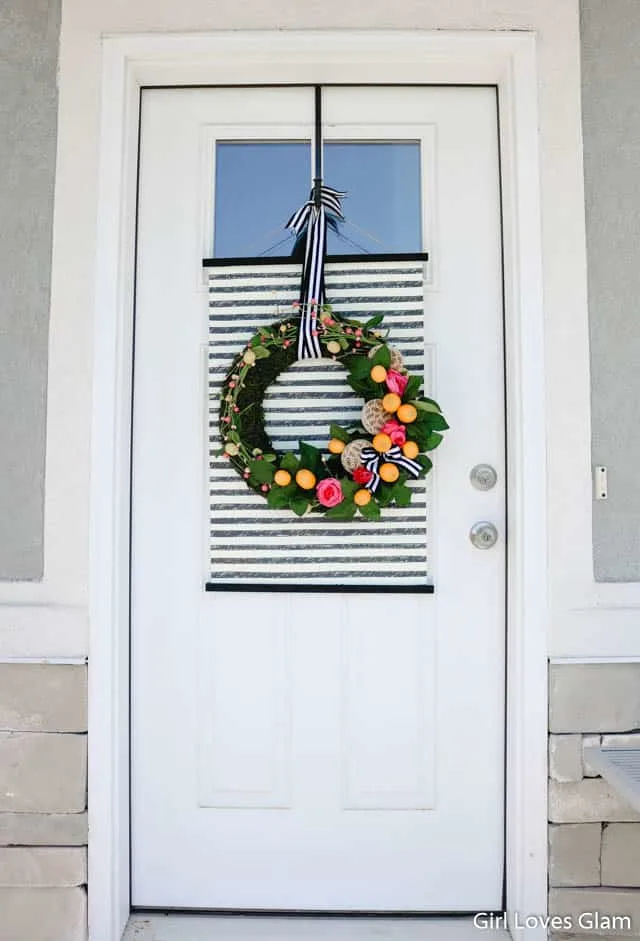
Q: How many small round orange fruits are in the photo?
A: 10